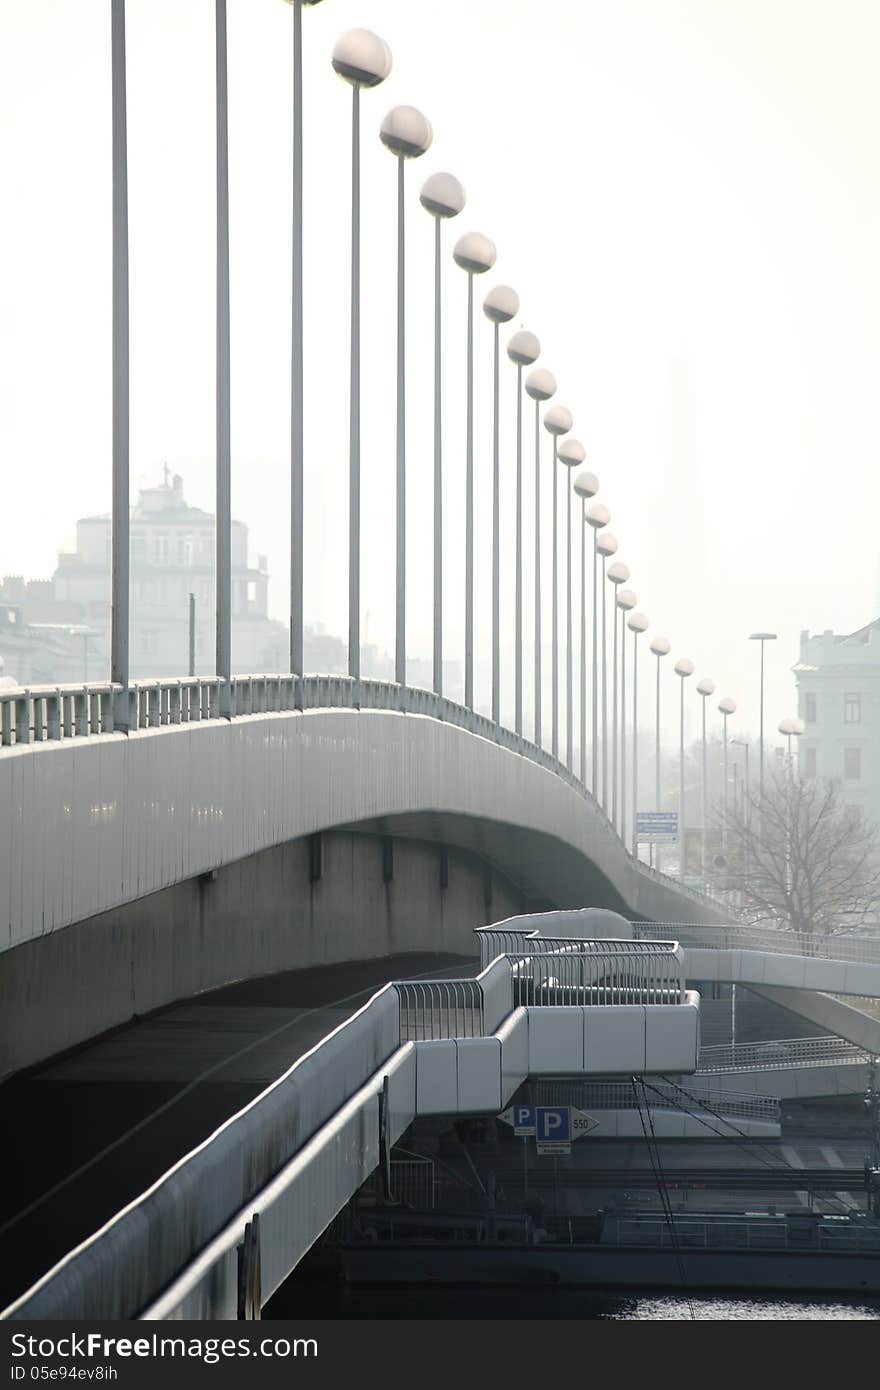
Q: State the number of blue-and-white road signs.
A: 3